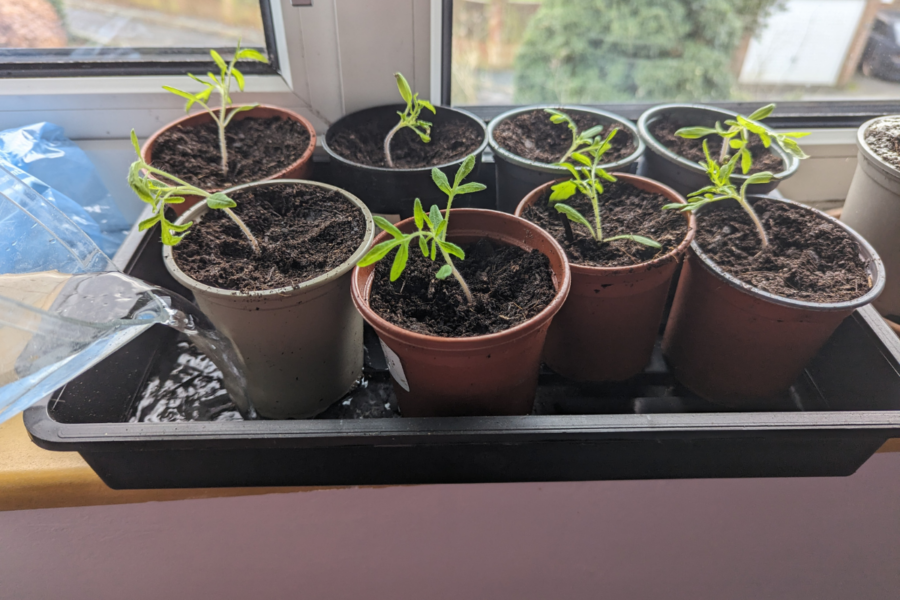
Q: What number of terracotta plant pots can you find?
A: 4